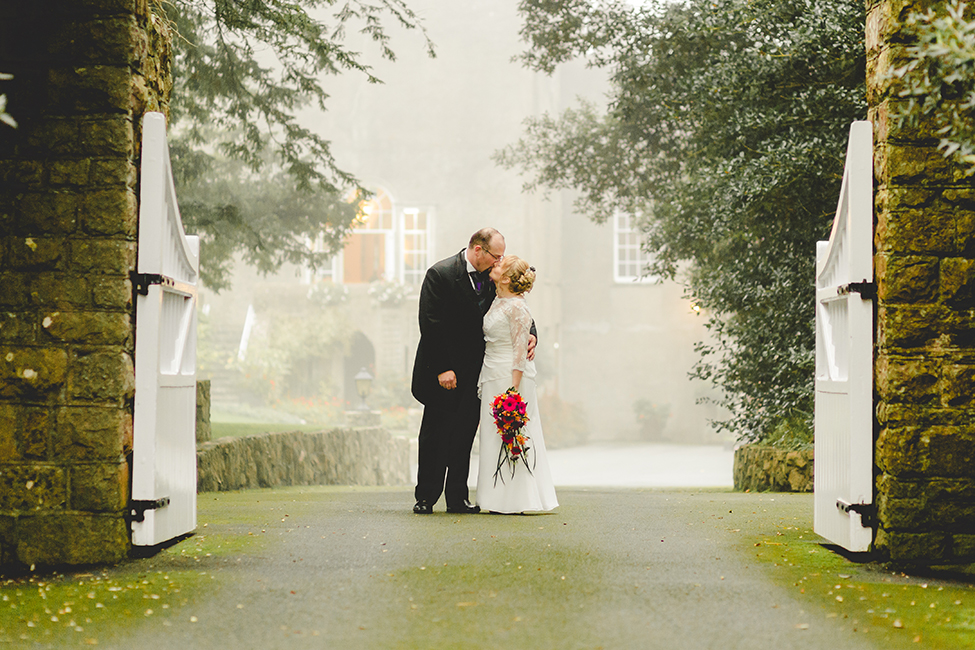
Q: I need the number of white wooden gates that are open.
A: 2